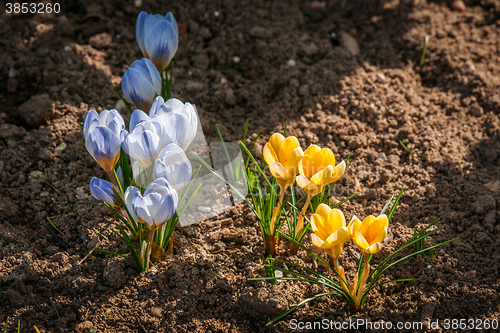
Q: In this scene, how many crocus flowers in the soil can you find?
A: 12